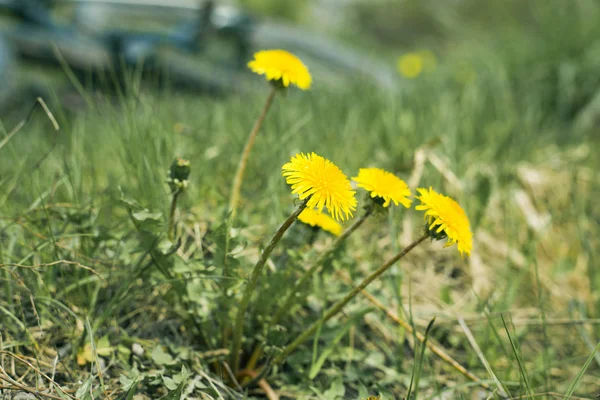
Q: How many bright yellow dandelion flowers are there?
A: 5